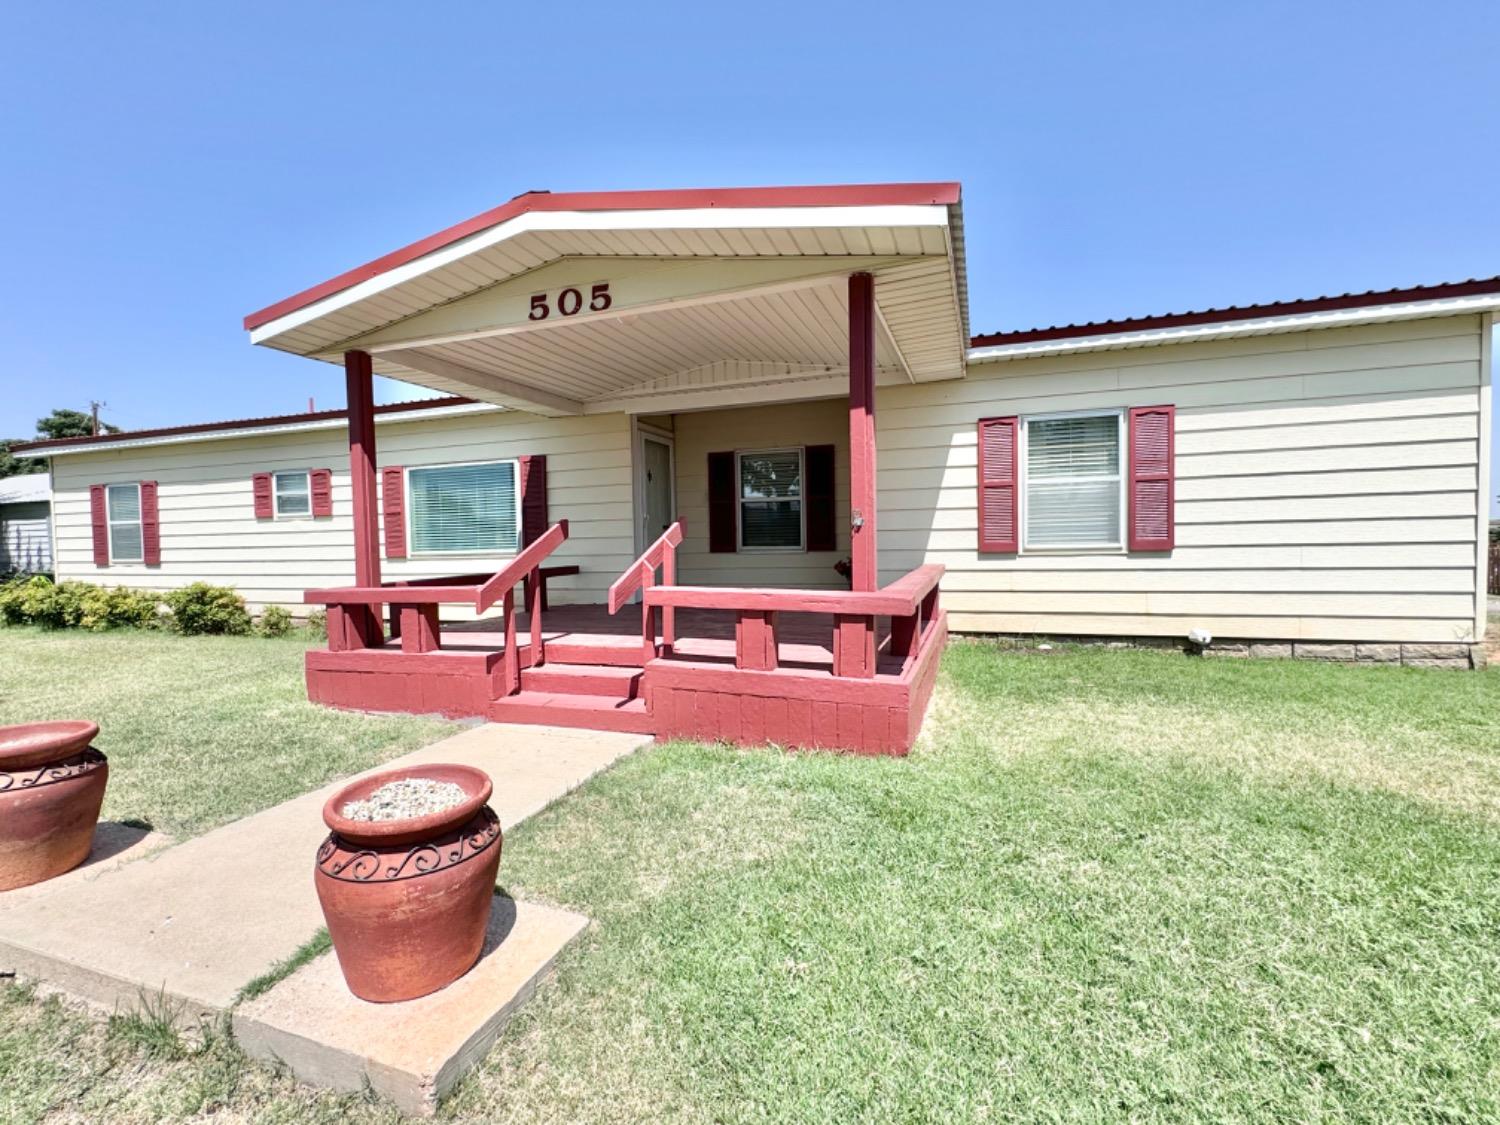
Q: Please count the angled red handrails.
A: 2